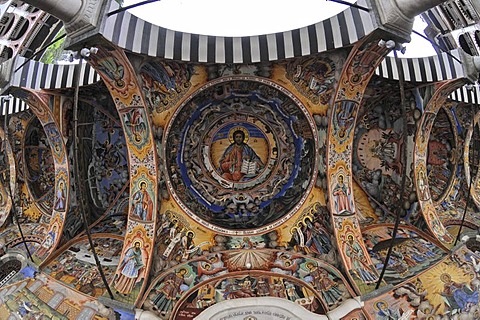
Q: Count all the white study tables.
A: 0